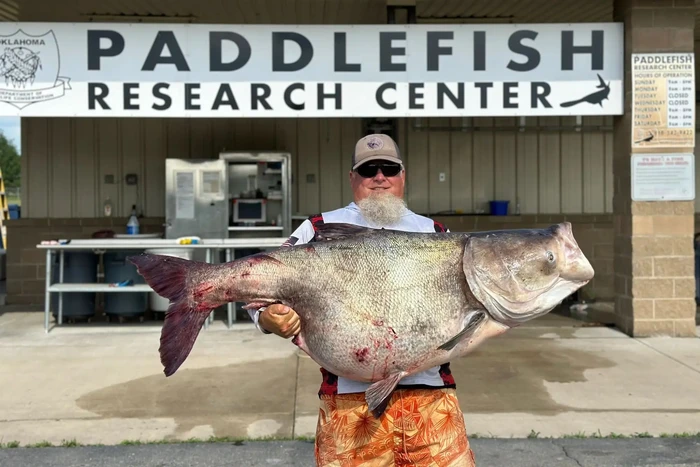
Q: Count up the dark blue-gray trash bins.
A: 2